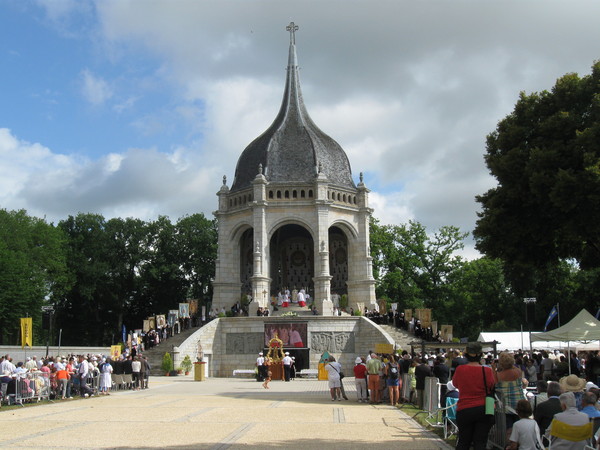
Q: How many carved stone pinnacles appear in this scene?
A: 4